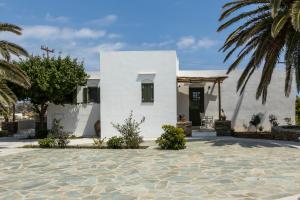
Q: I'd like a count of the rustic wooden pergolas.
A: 1